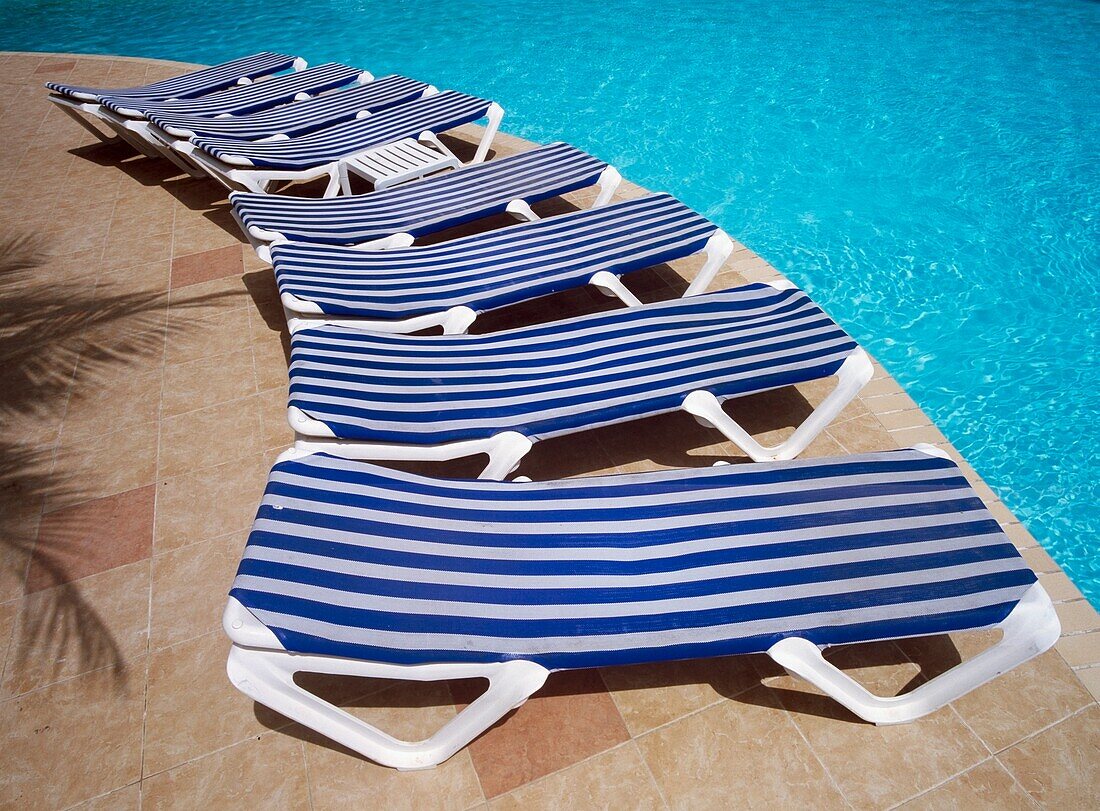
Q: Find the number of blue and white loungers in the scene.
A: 8